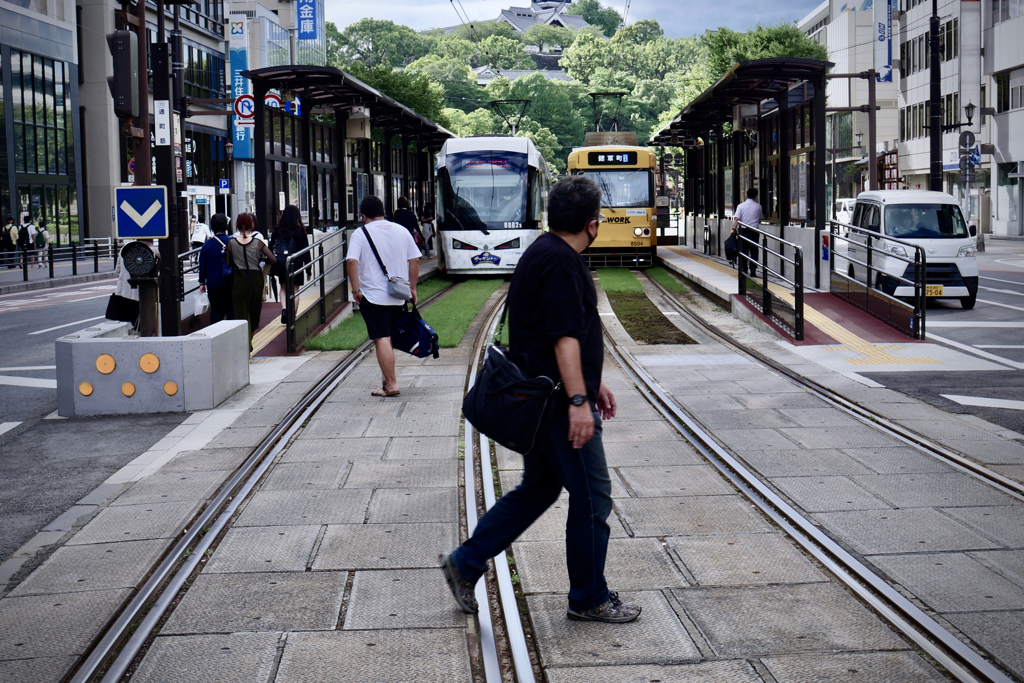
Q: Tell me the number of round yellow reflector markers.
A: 5